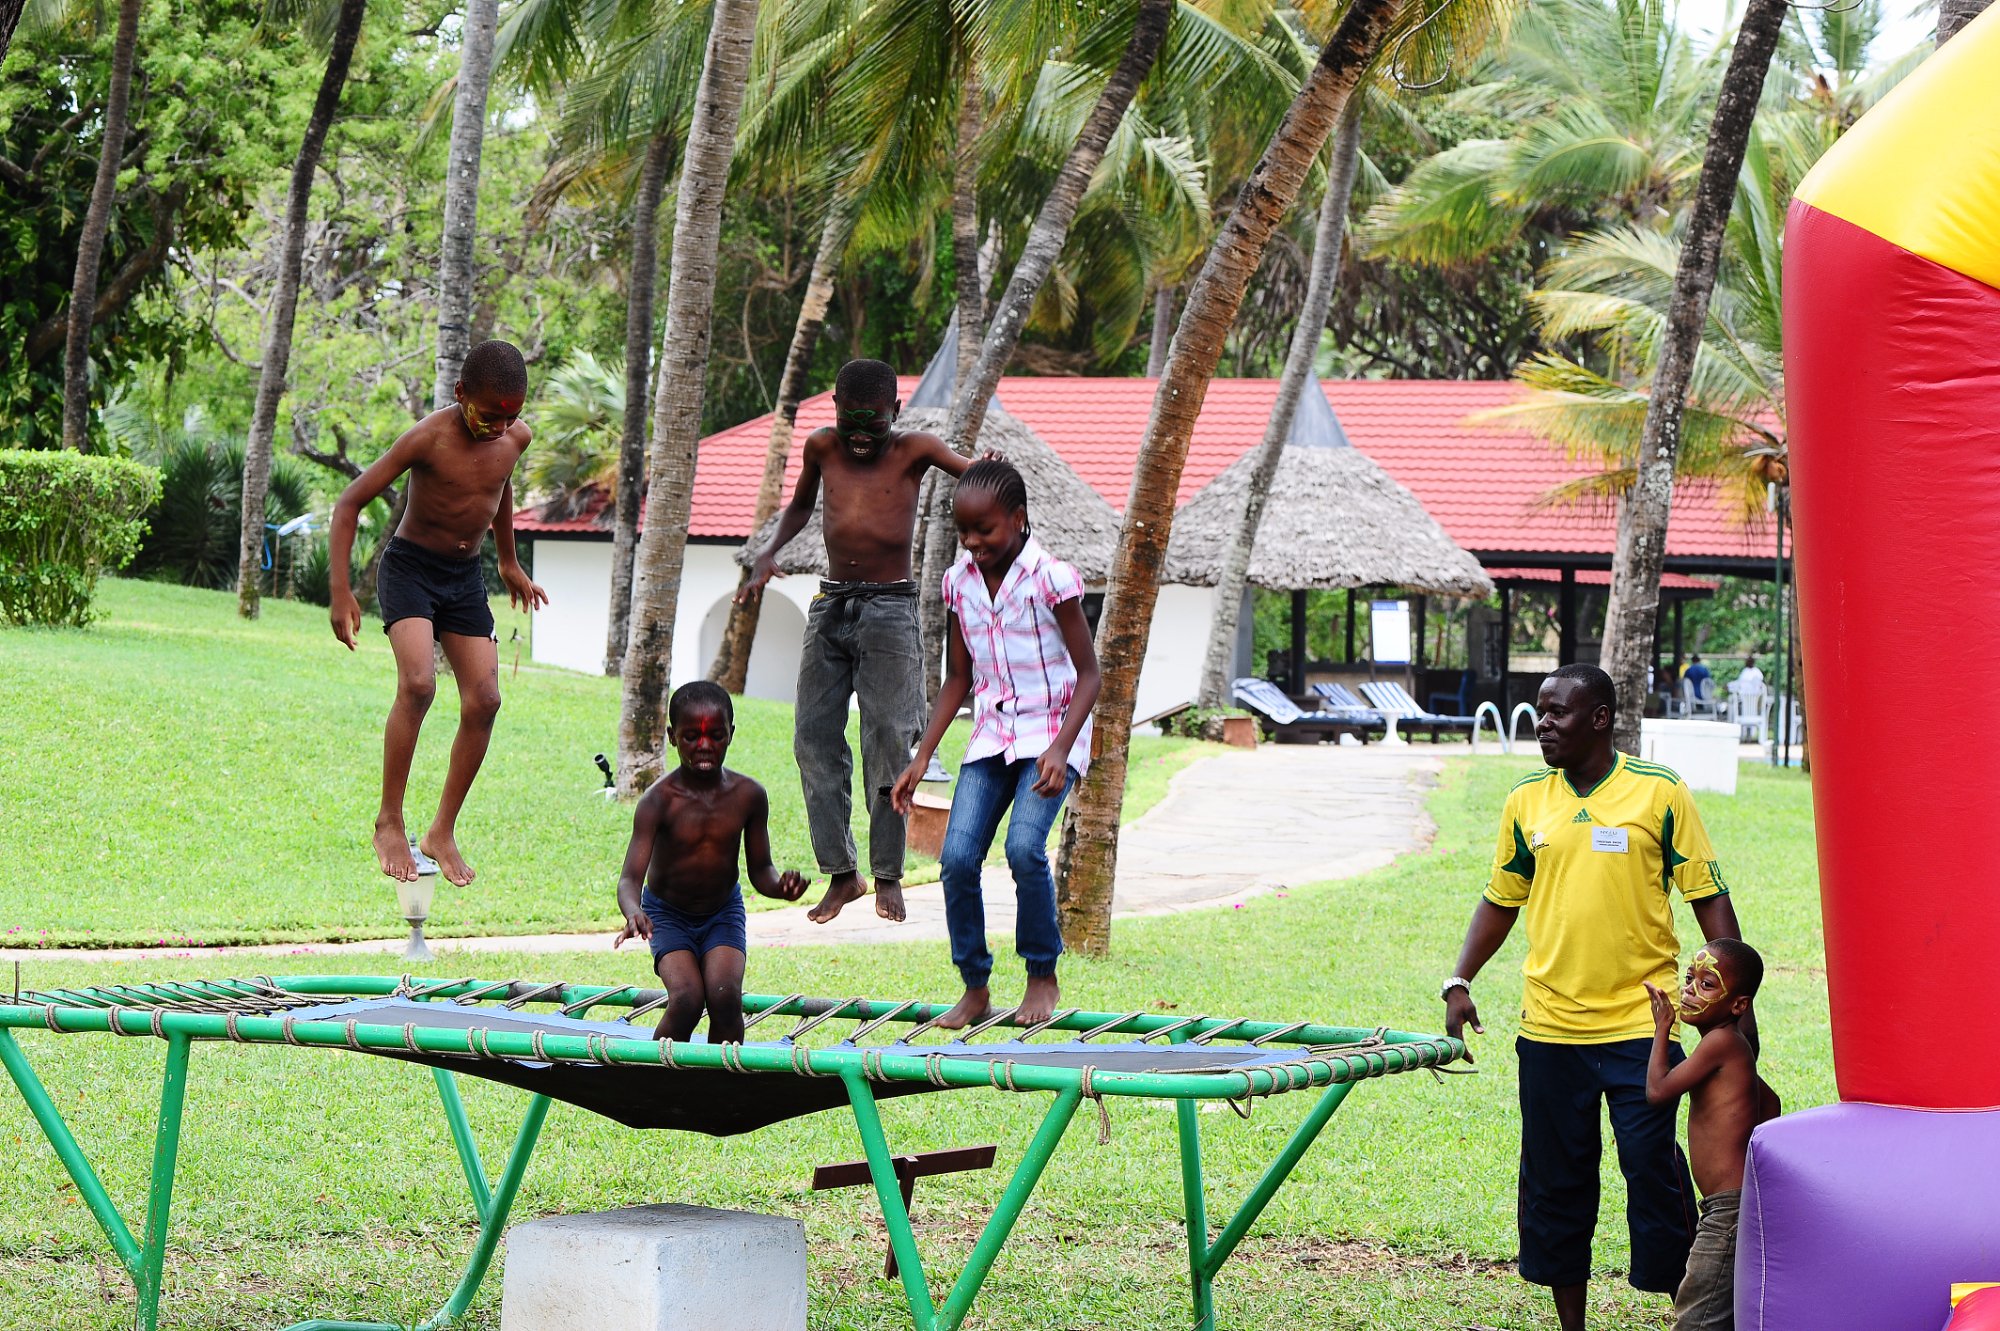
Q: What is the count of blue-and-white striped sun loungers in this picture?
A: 3